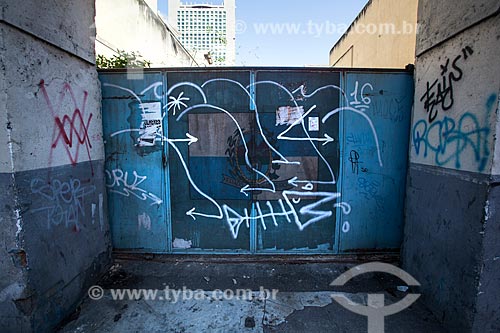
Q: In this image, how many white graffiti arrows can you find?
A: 6